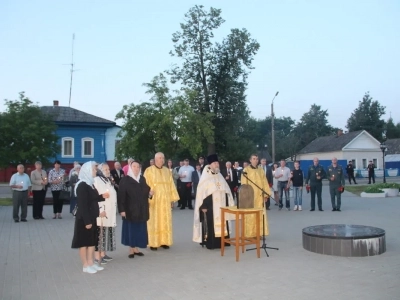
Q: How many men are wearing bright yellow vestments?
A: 2